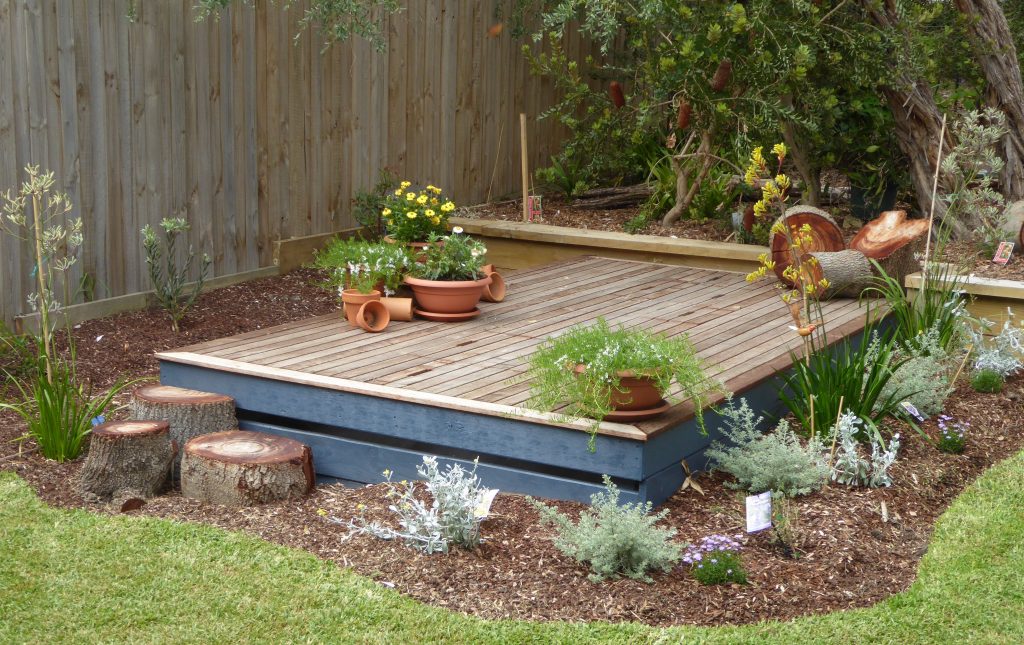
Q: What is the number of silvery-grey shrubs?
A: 6